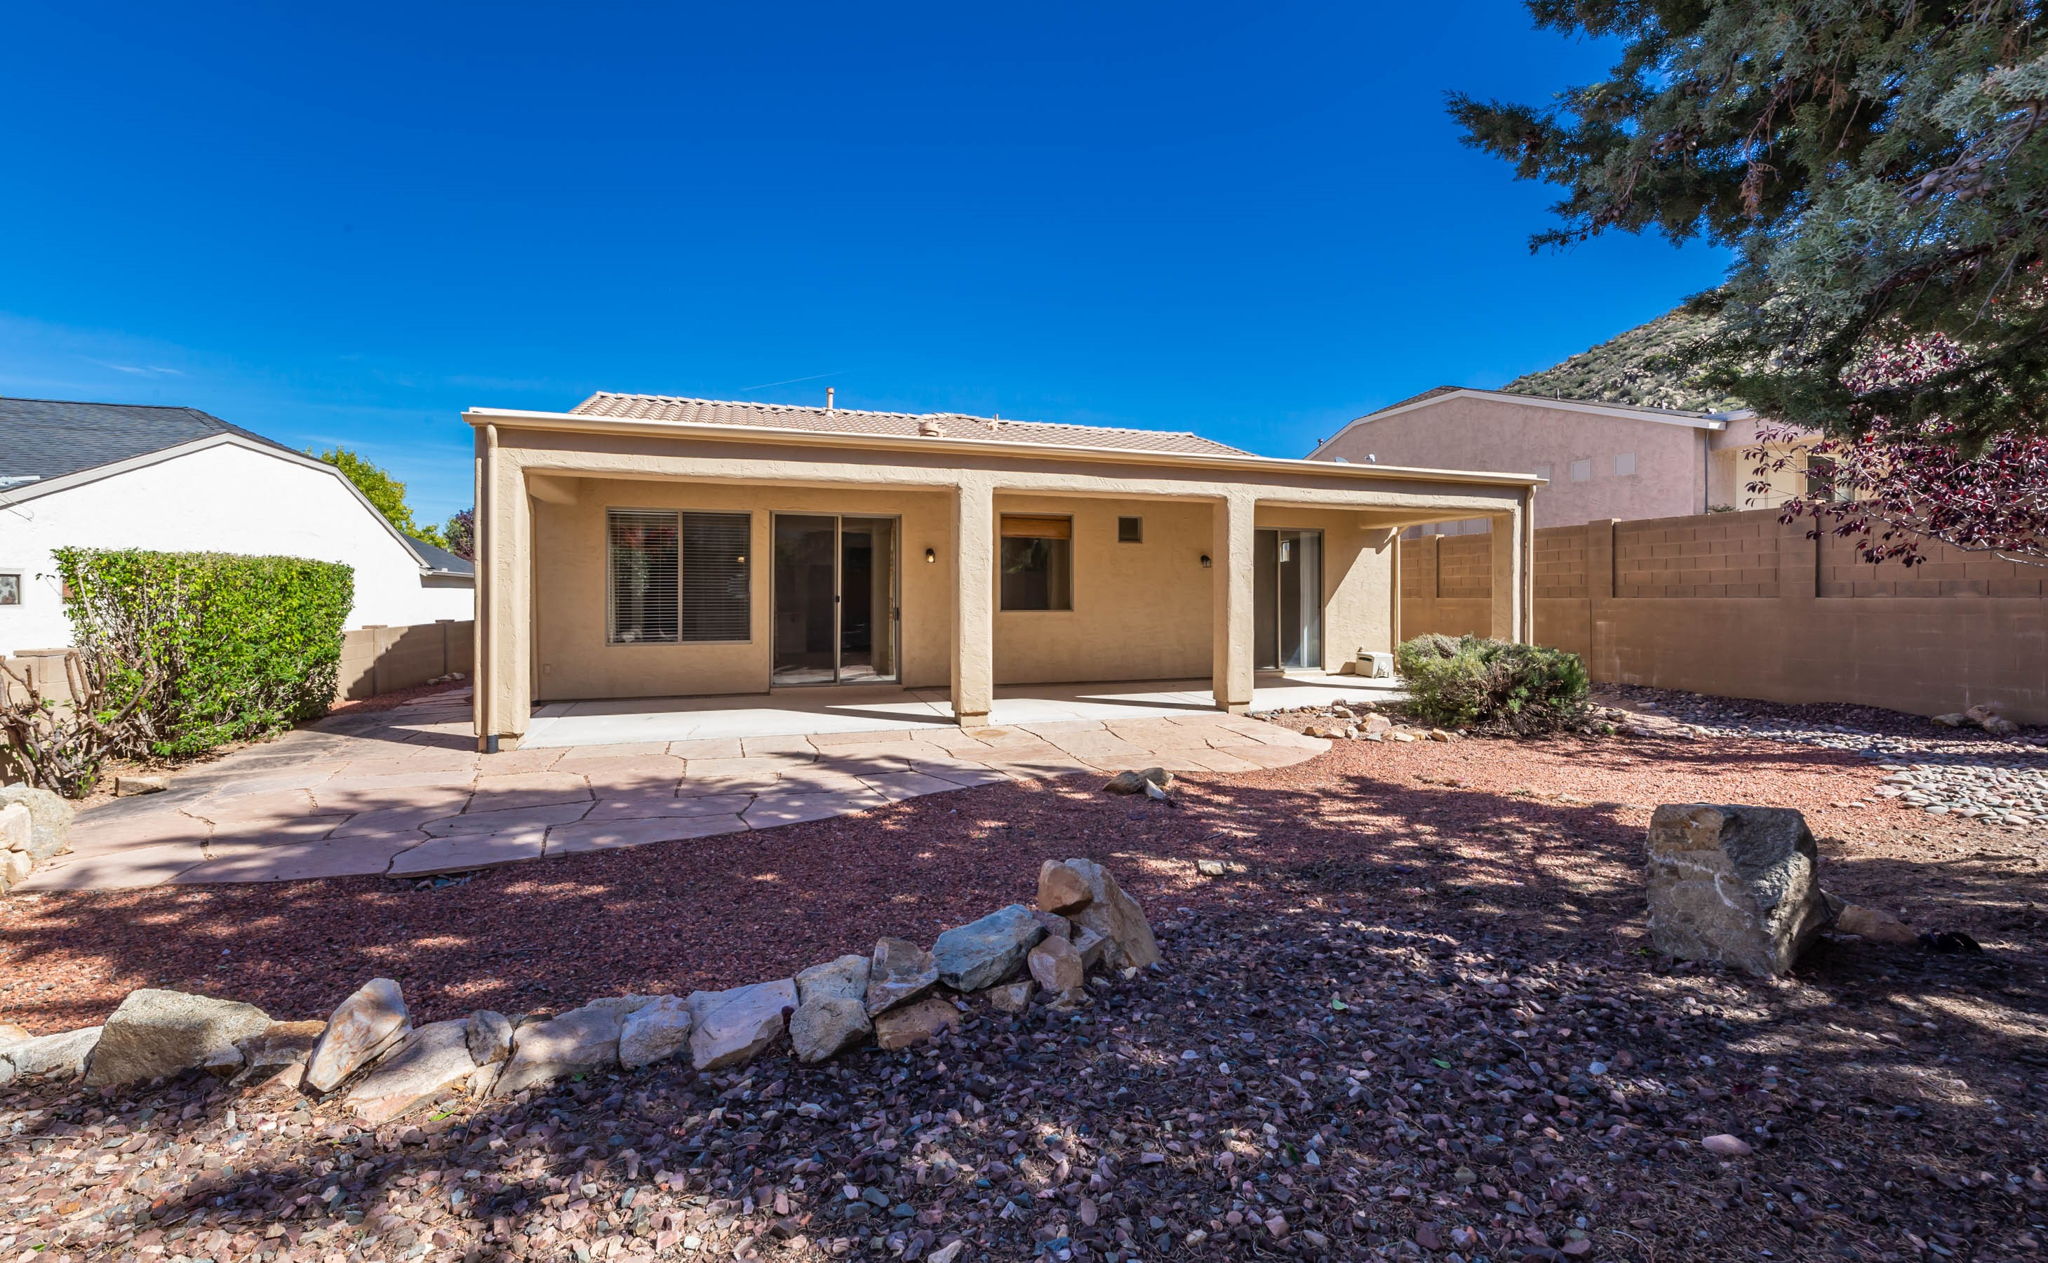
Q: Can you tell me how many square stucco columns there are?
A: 4